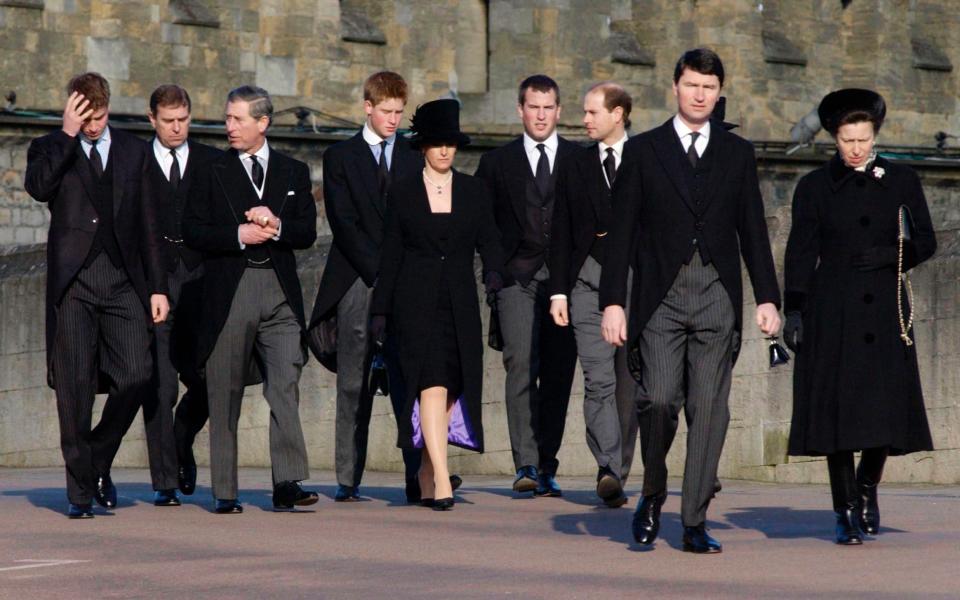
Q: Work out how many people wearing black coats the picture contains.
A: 9